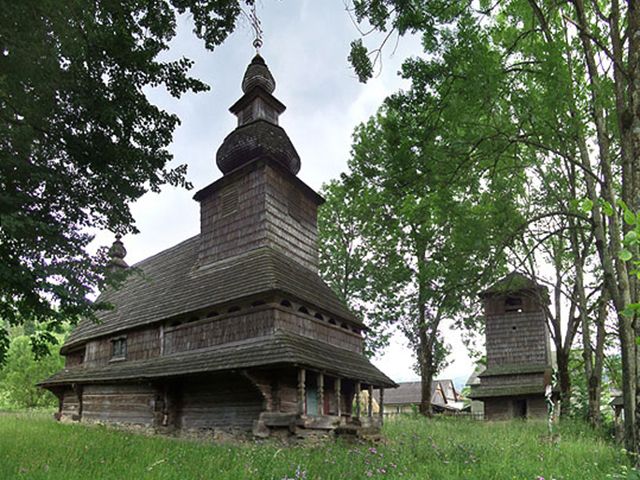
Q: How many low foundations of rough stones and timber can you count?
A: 1